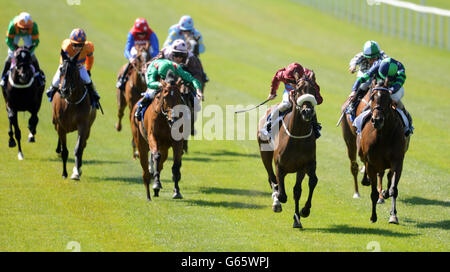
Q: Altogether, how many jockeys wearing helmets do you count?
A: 9